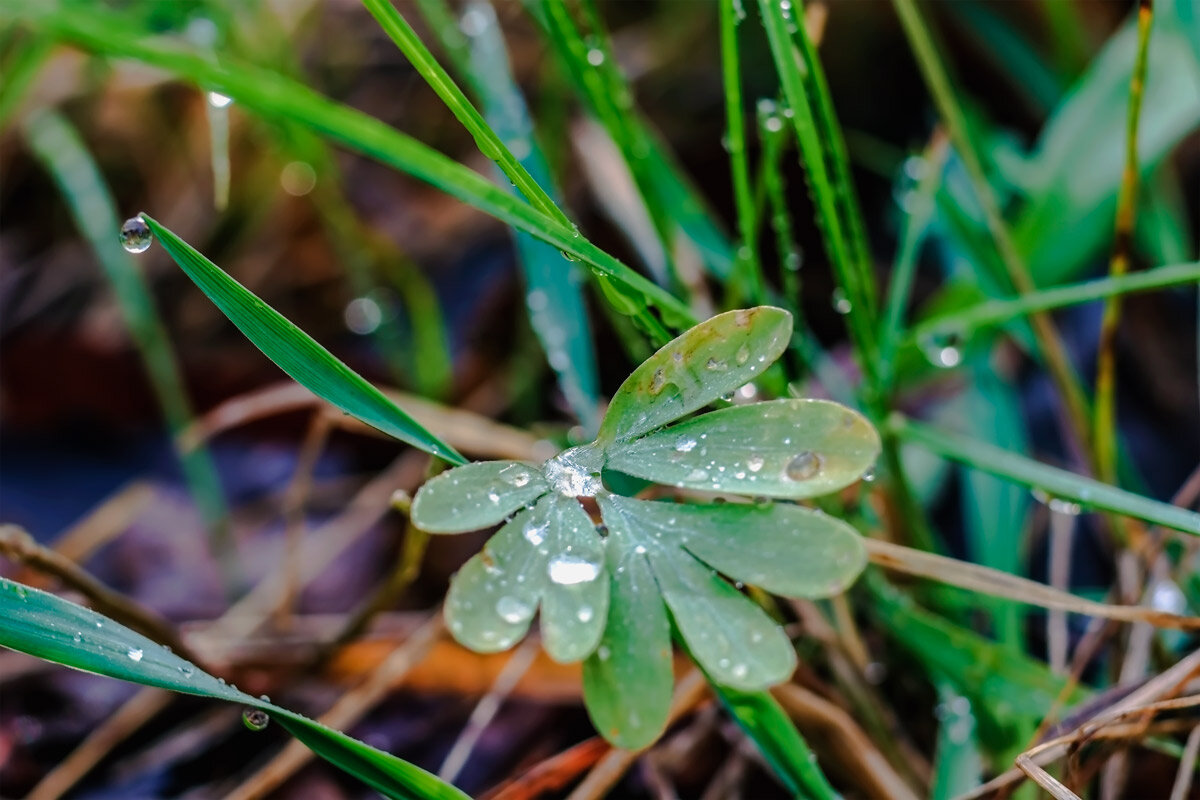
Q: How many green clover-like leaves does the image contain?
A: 8